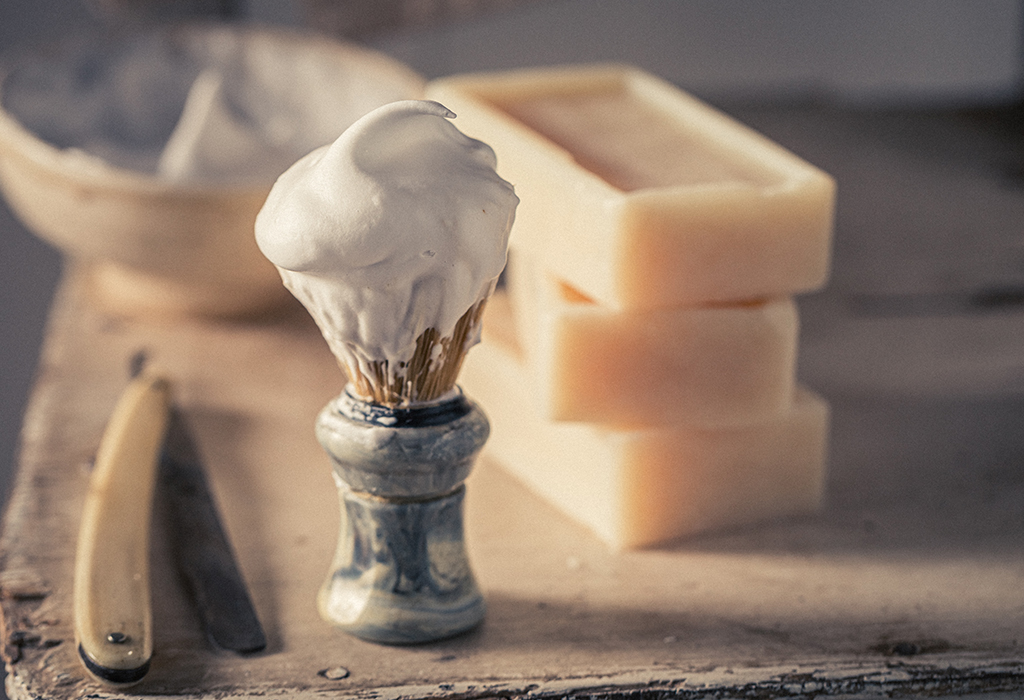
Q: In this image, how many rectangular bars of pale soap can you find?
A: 3